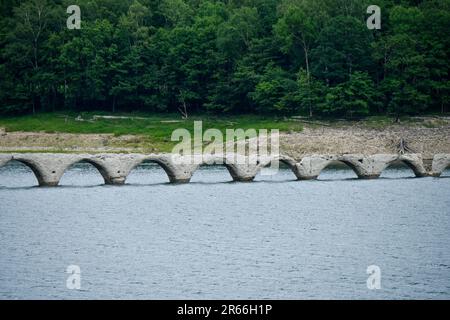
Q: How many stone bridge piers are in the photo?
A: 7